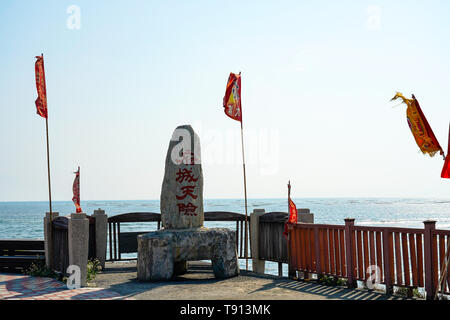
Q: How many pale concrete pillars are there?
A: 5